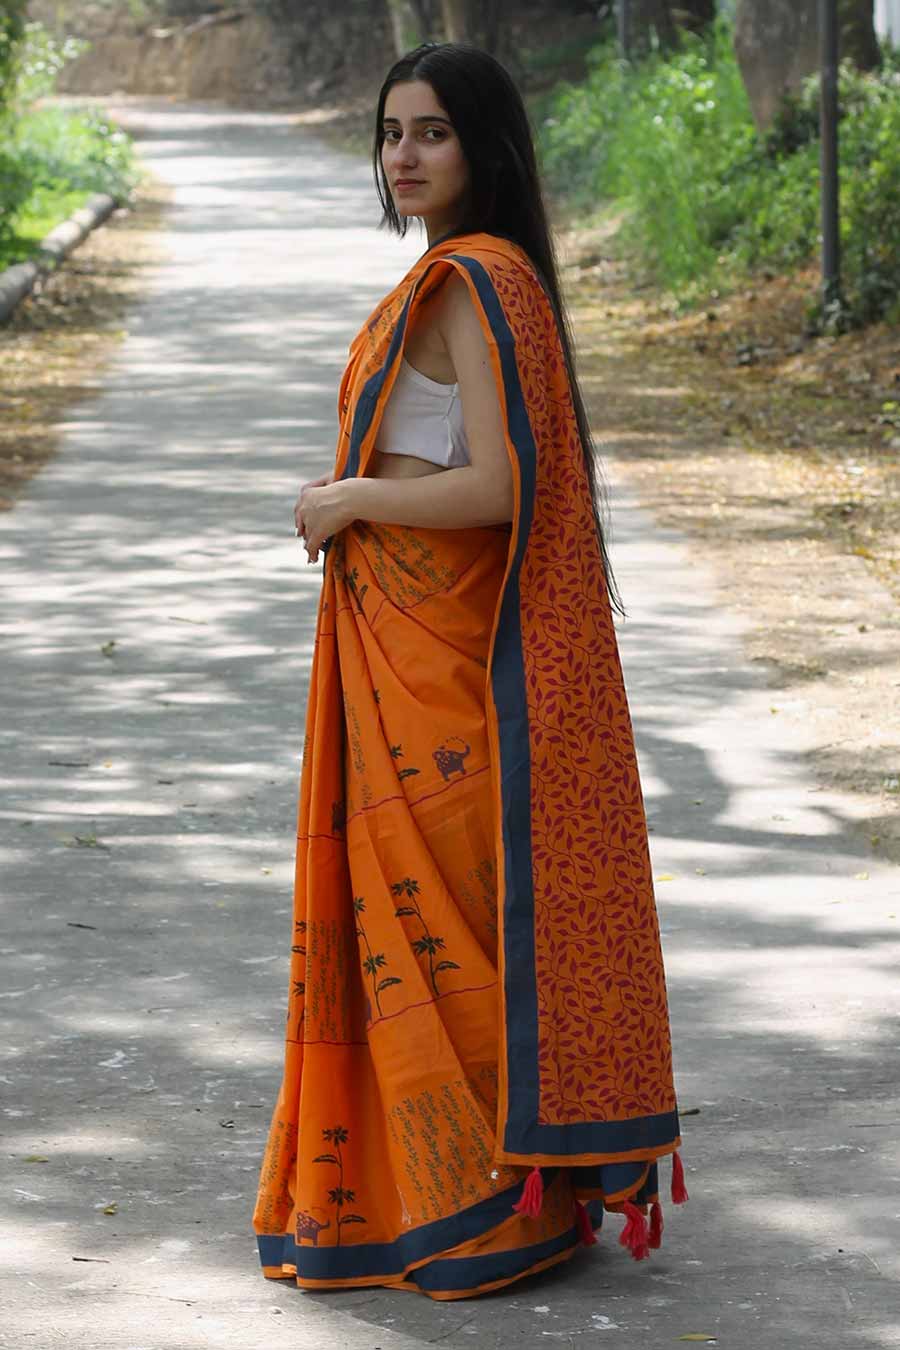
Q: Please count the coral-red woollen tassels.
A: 5